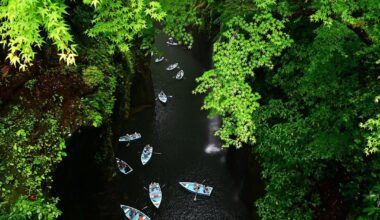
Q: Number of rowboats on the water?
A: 11